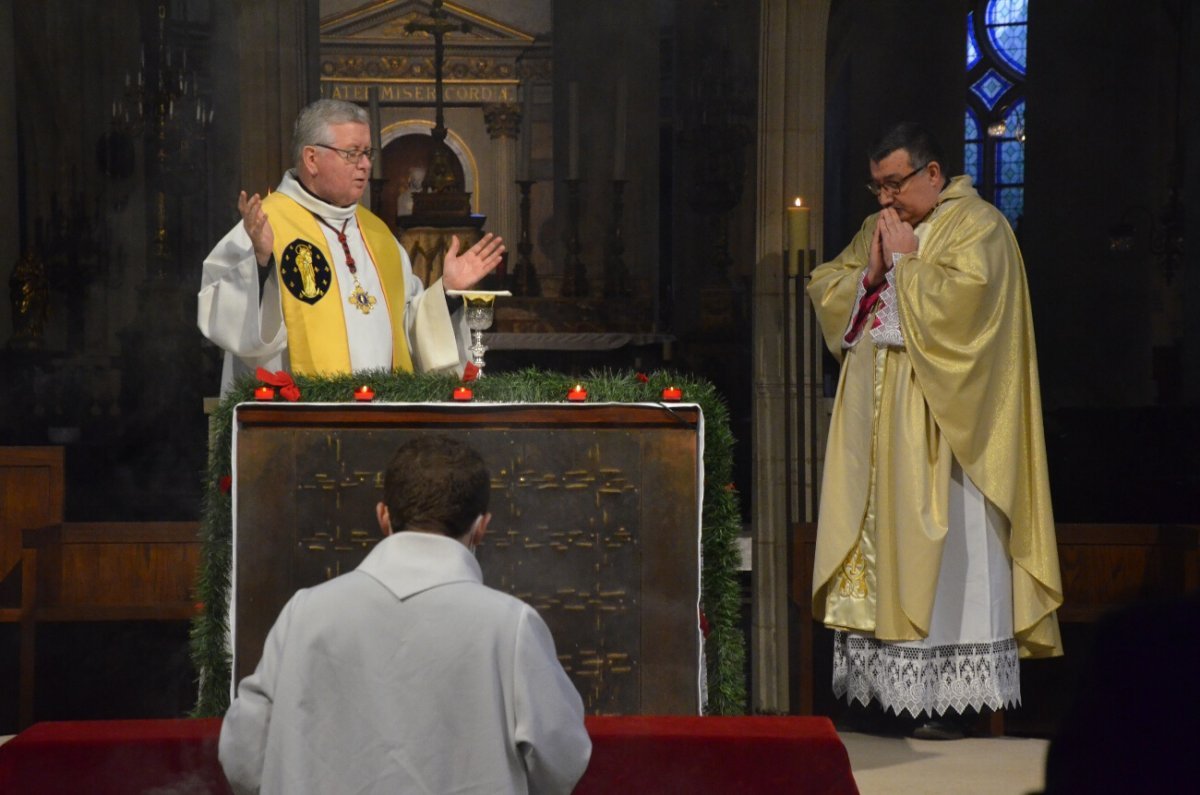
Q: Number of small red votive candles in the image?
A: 5